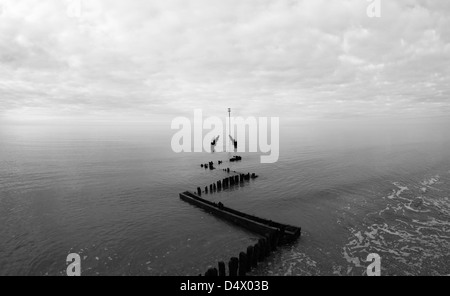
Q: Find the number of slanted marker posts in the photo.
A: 2